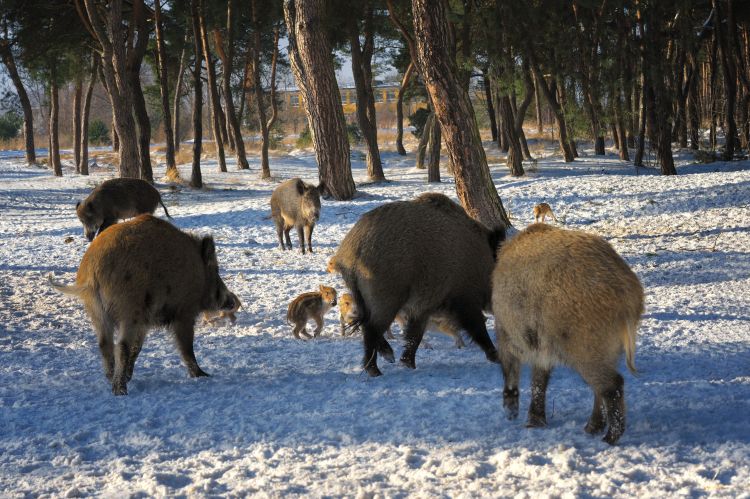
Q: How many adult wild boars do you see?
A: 5